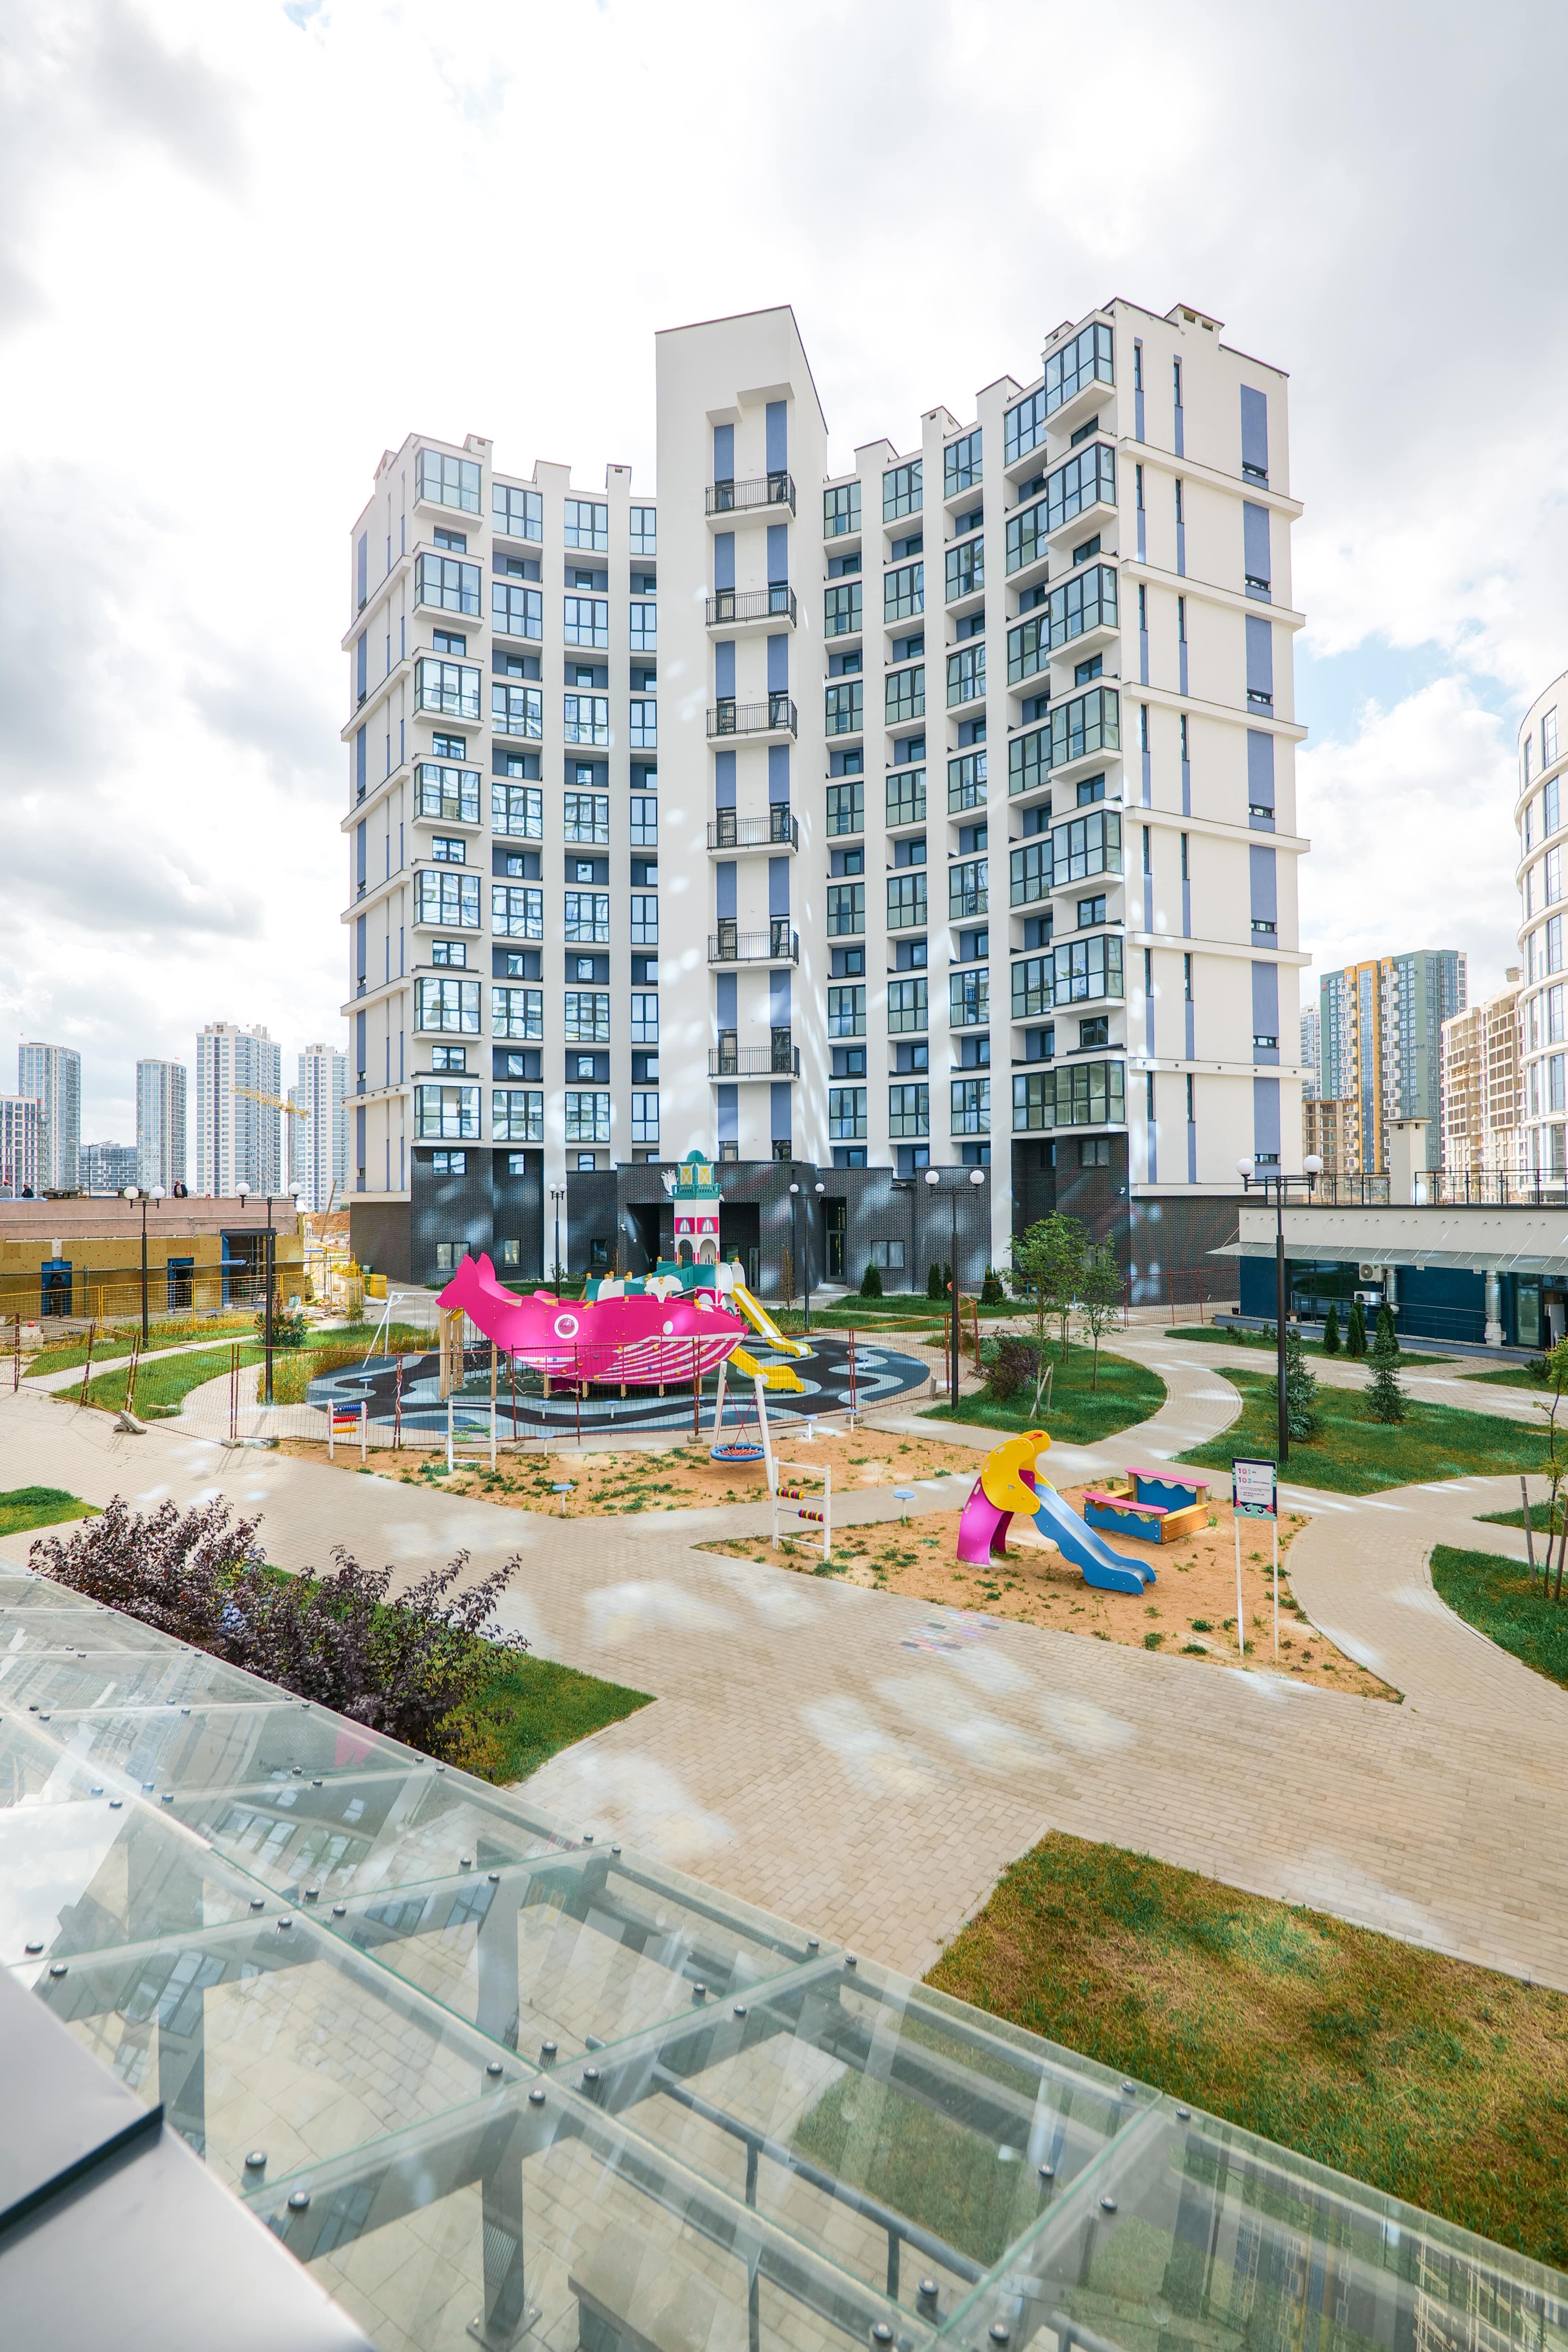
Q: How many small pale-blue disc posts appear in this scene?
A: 12